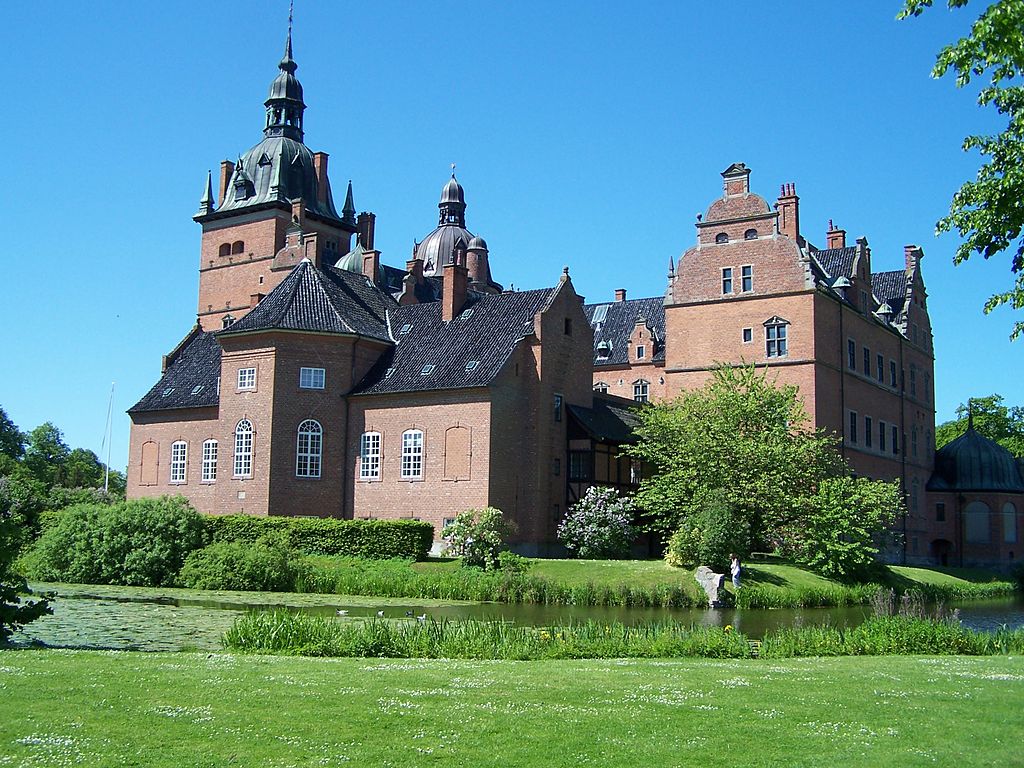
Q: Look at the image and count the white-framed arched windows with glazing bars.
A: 6